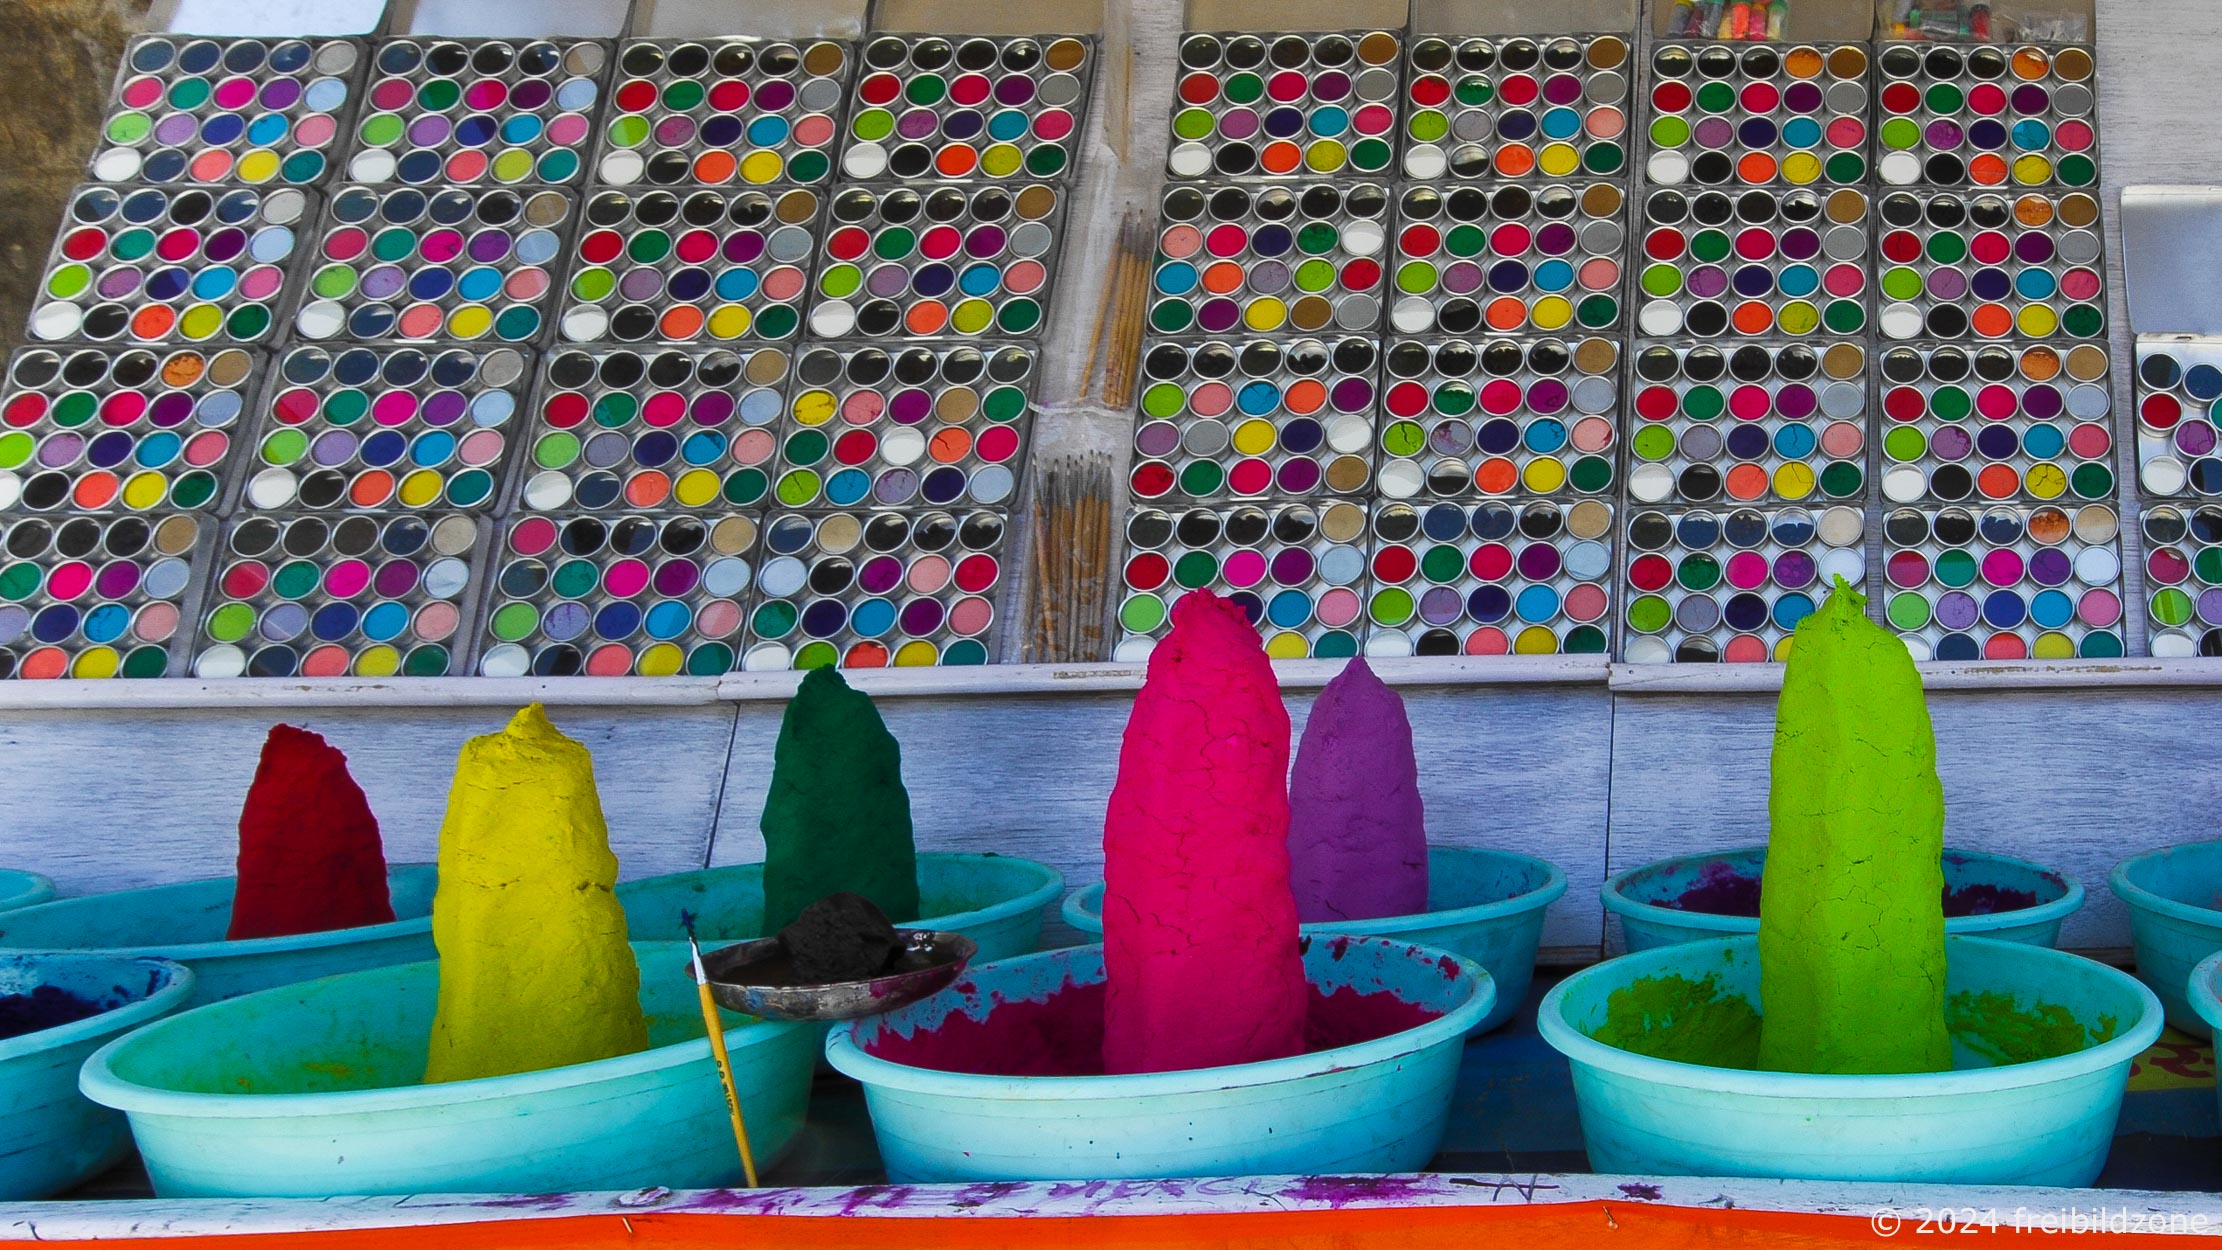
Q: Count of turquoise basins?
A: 11